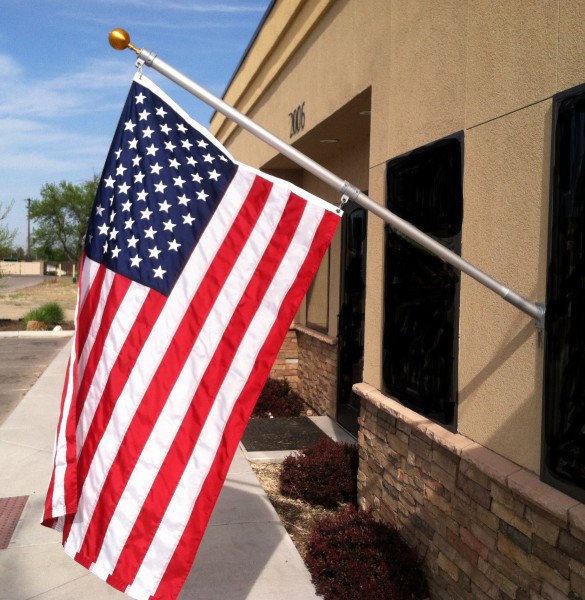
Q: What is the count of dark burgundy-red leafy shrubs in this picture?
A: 3